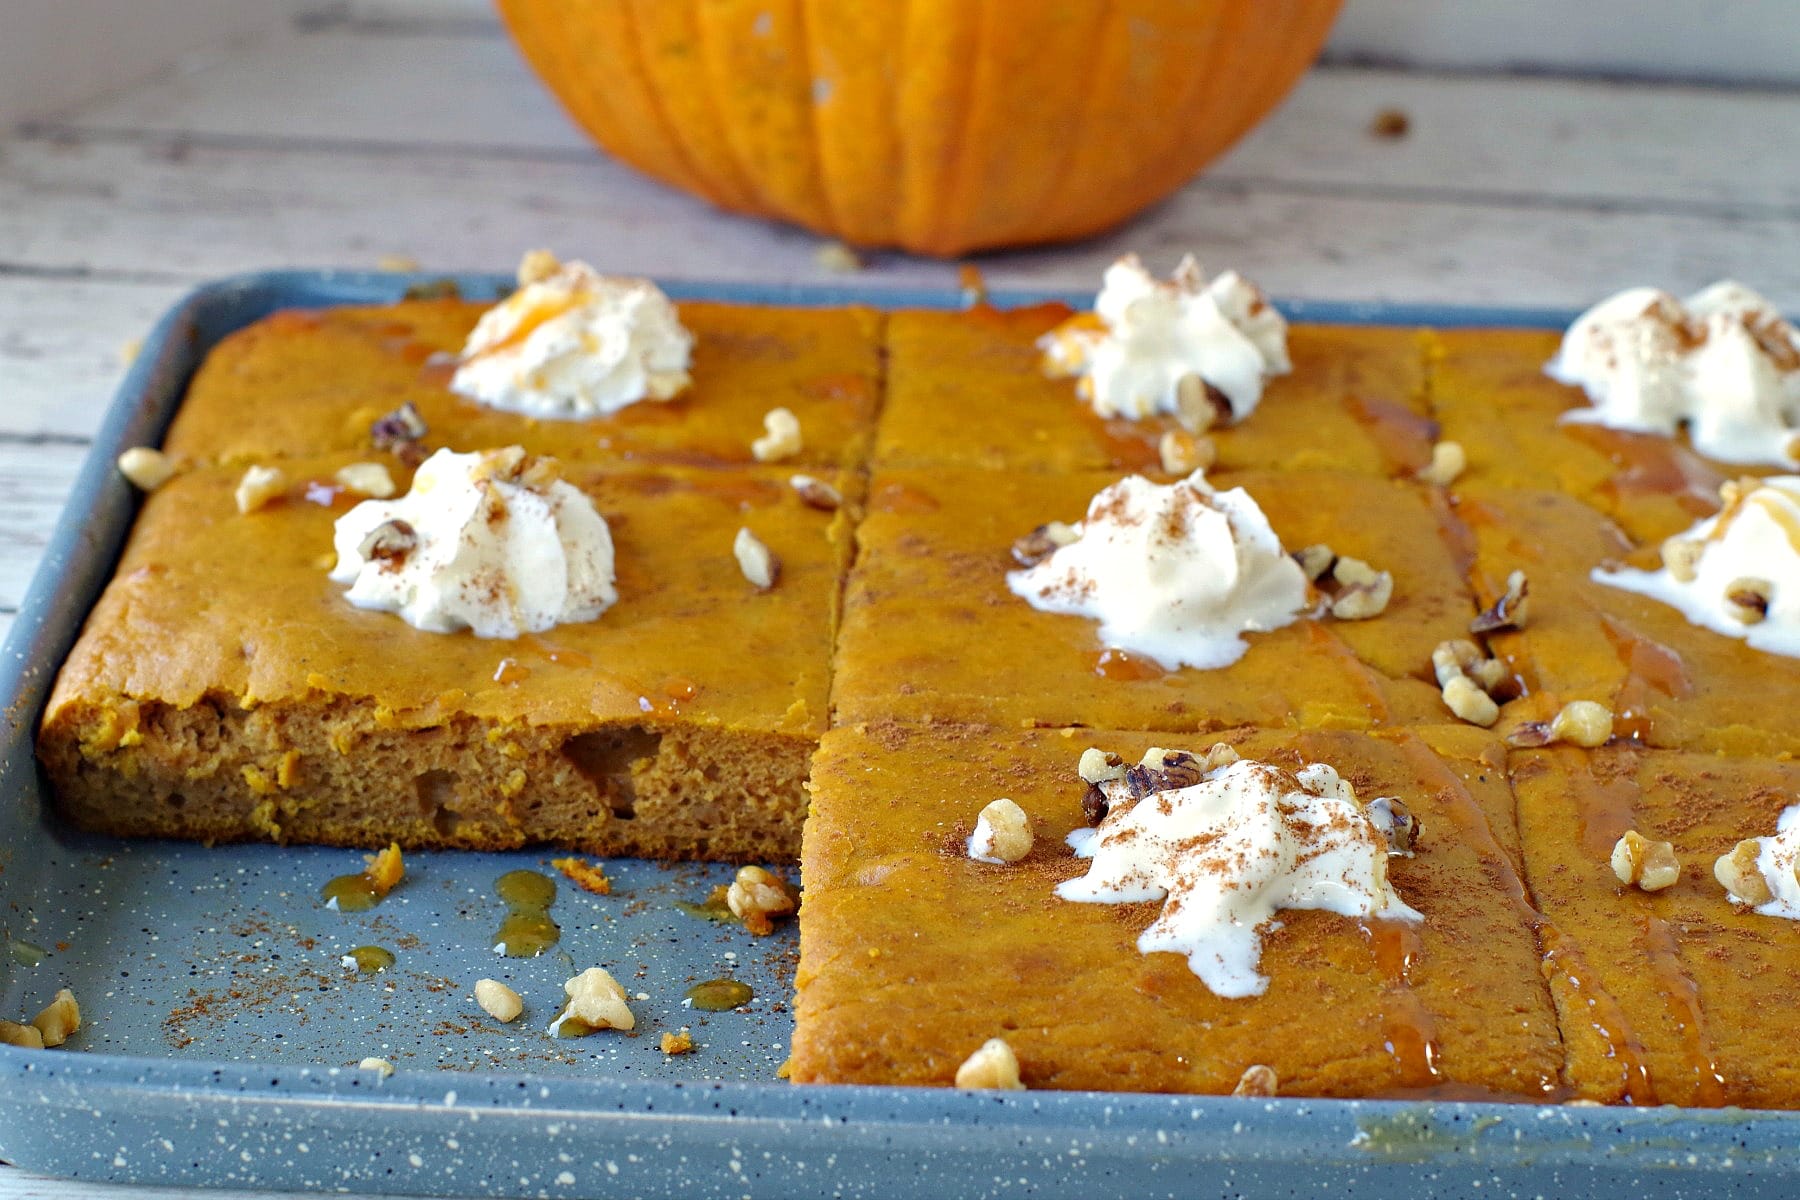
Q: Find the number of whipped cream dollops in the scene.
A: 8